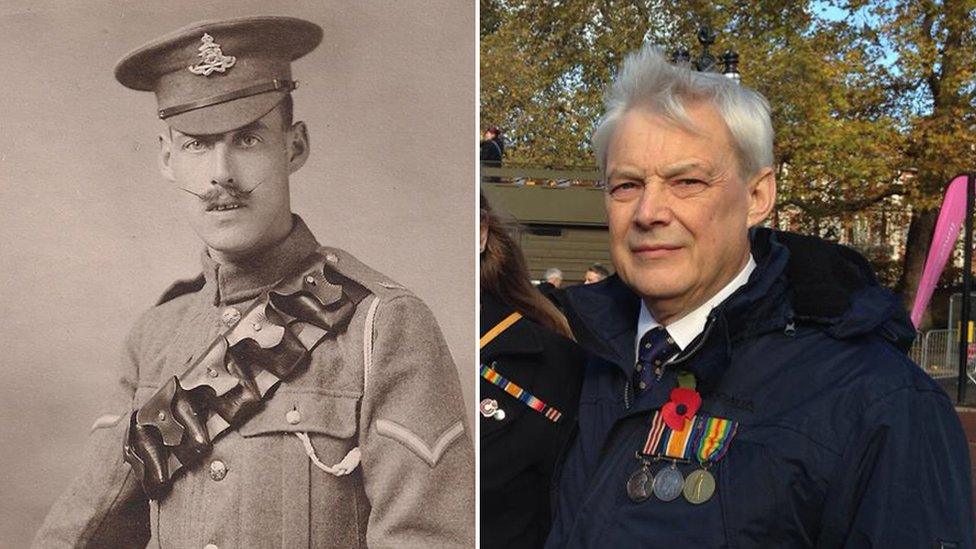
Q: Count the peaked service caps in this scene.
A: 1